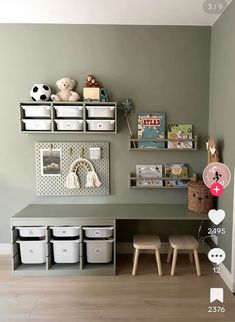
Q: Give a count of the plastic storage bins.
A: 12